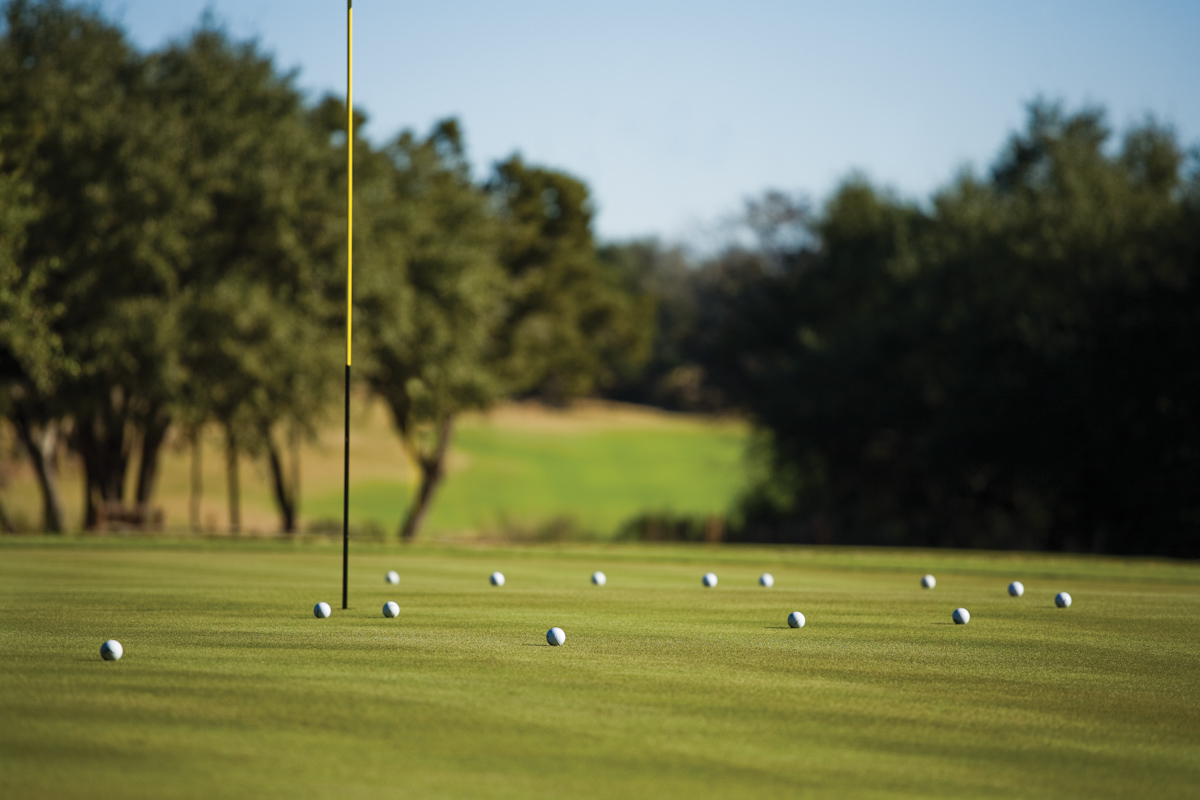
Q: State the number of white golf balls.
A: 14